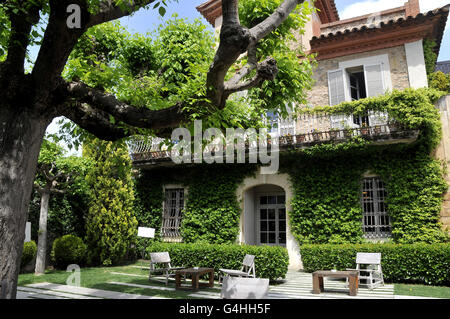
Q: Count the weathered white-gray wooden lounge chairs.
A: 4